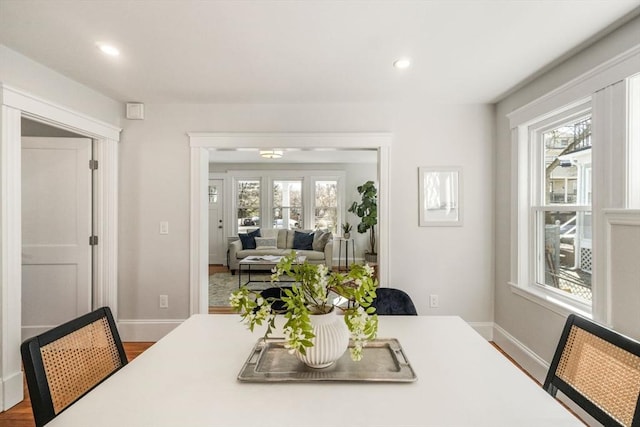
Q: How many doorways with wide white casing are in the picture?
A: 2